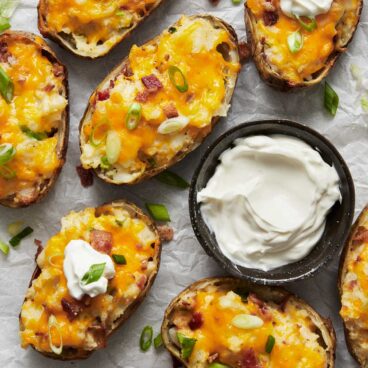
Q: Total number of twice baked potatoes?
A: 7